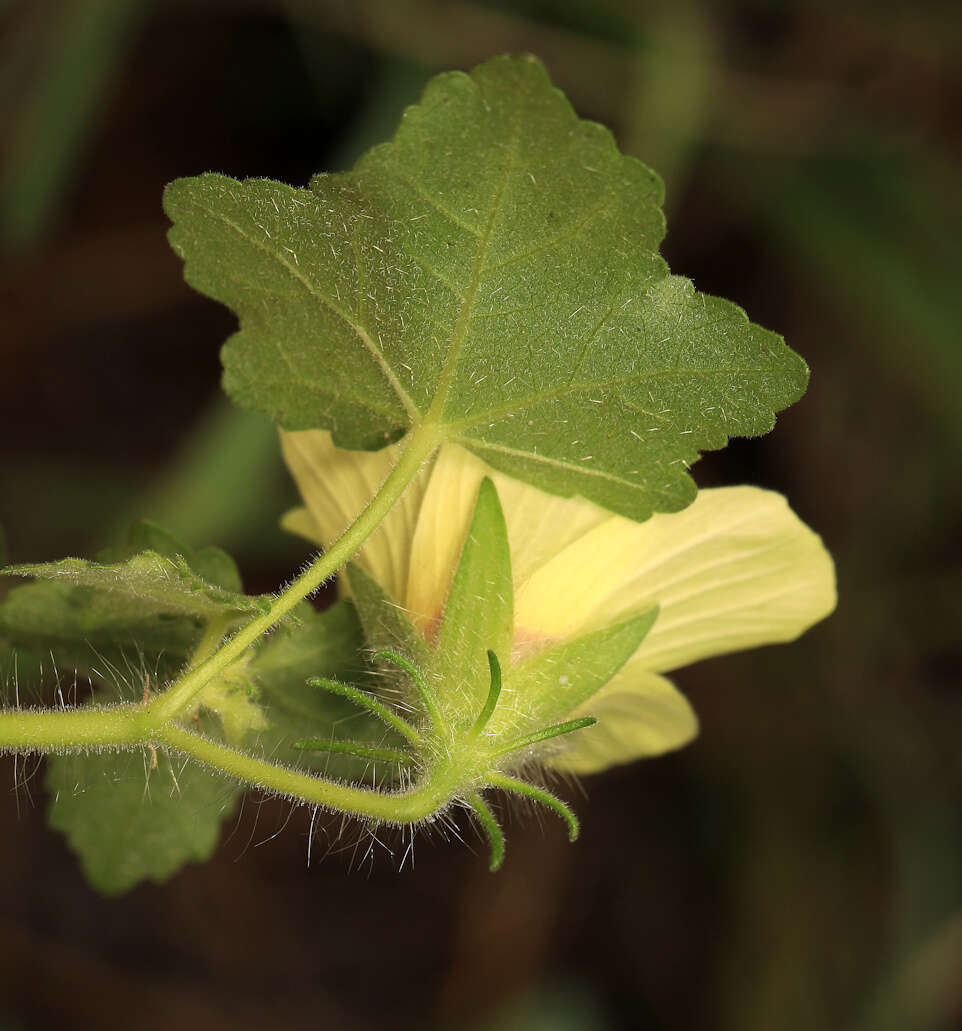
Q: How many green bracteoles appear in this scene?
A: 7